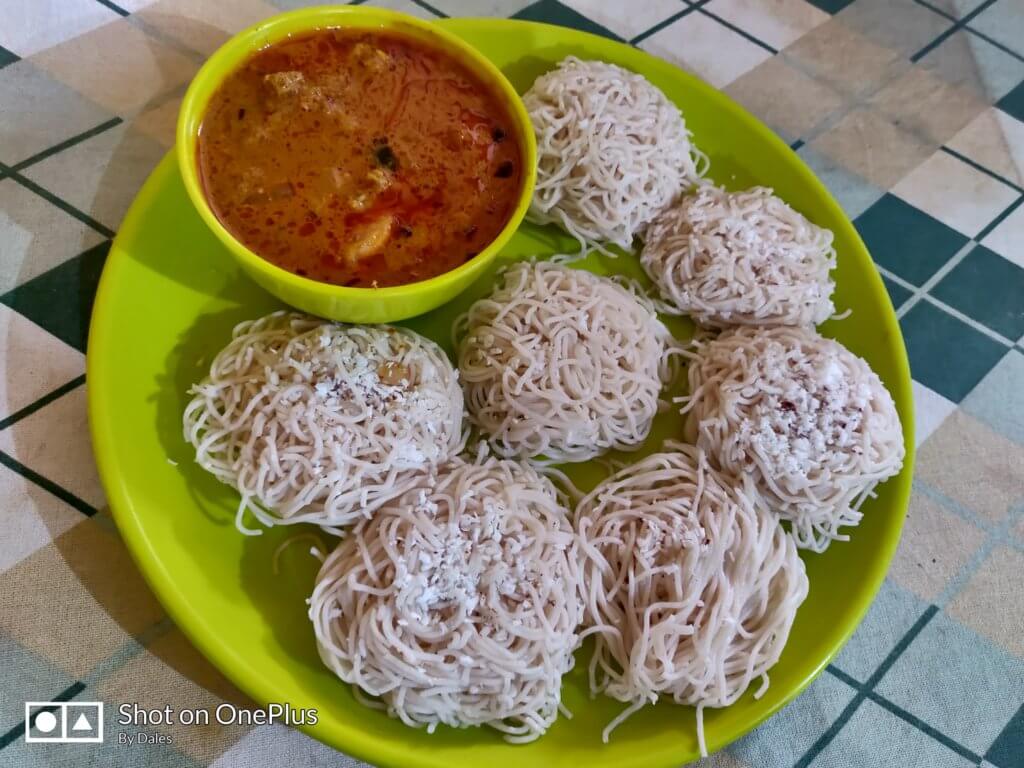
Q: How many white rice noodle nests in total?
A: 7